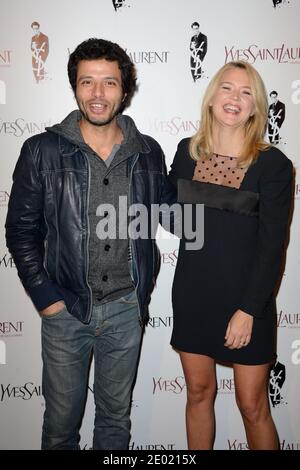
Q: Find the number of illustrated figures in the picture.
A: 6